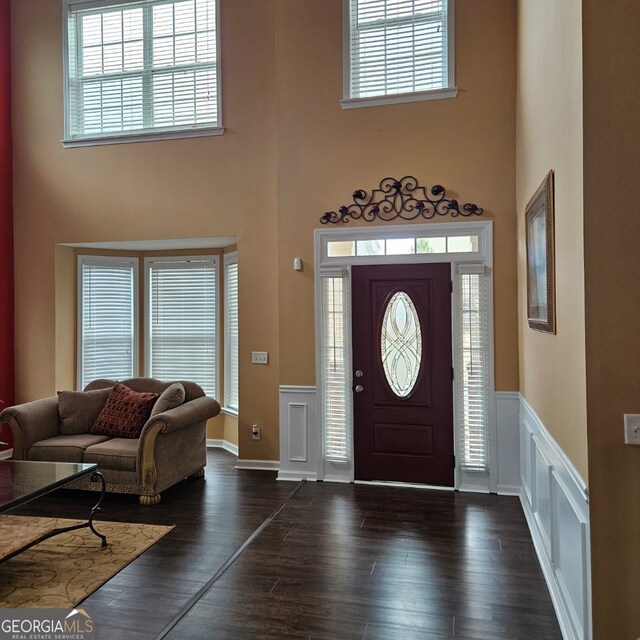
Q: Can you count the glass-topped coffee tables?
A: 1